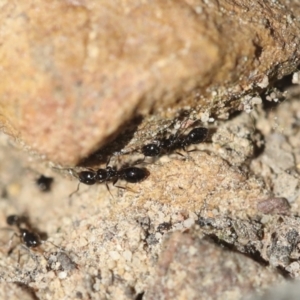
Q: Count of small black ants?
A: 3